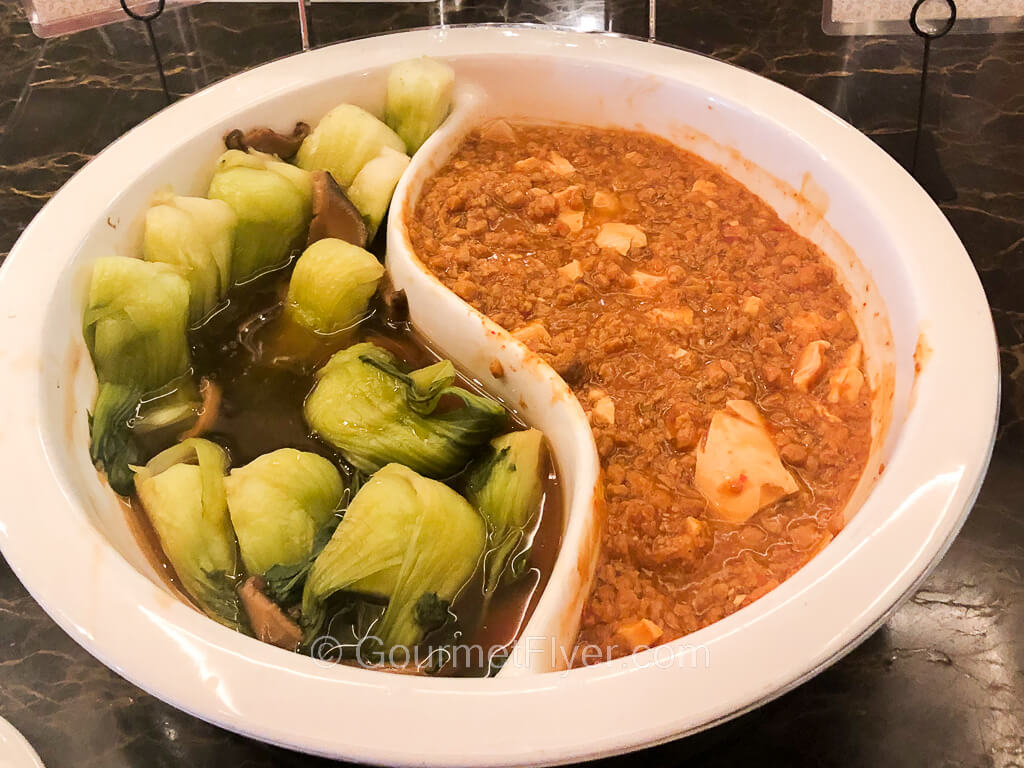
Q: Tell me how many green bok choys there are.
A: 12